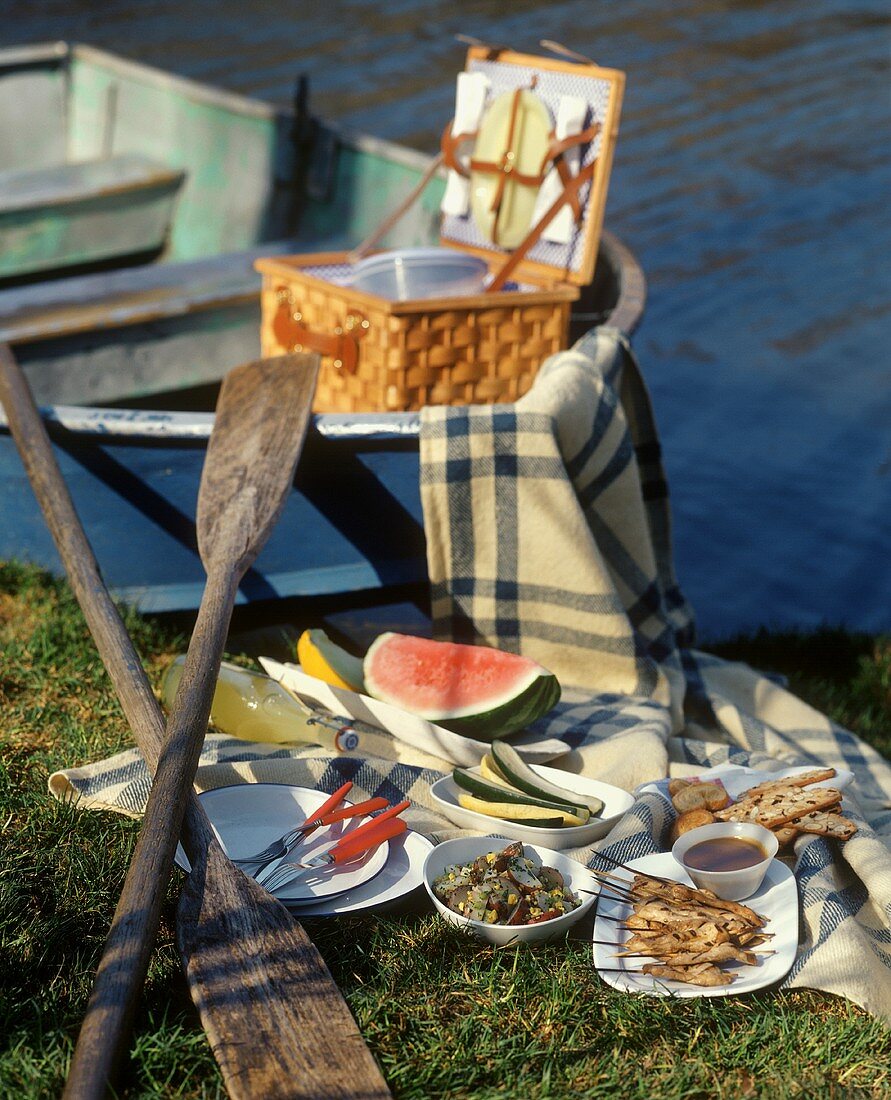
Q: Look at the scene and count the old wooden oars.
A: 2